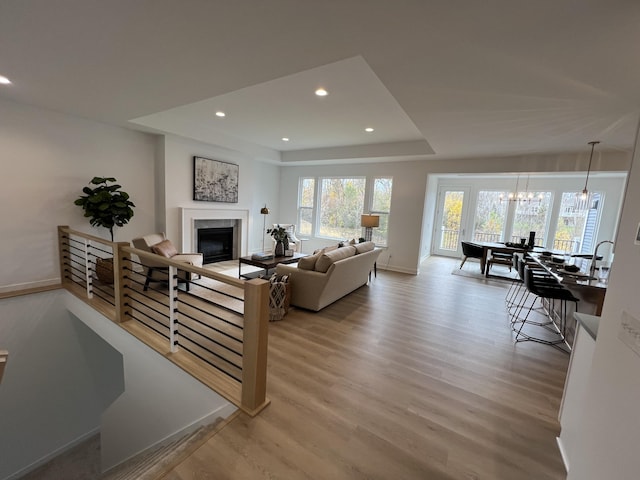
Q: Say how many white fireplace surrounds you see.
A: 1